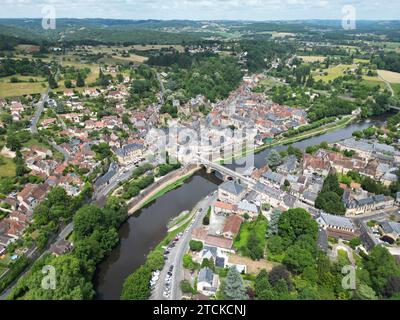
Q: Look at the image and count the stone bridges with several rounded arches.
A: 1